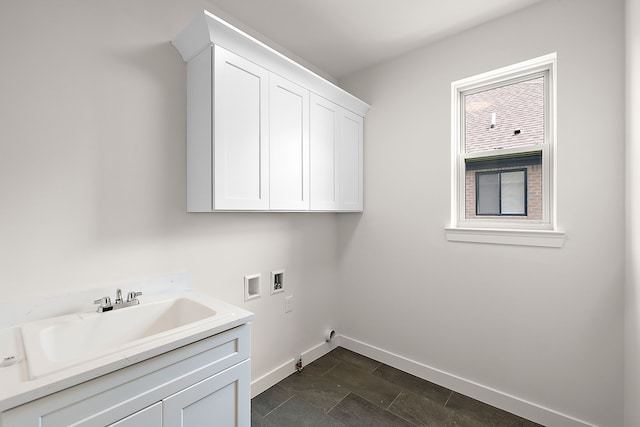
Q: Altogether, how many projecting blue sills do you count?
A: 0